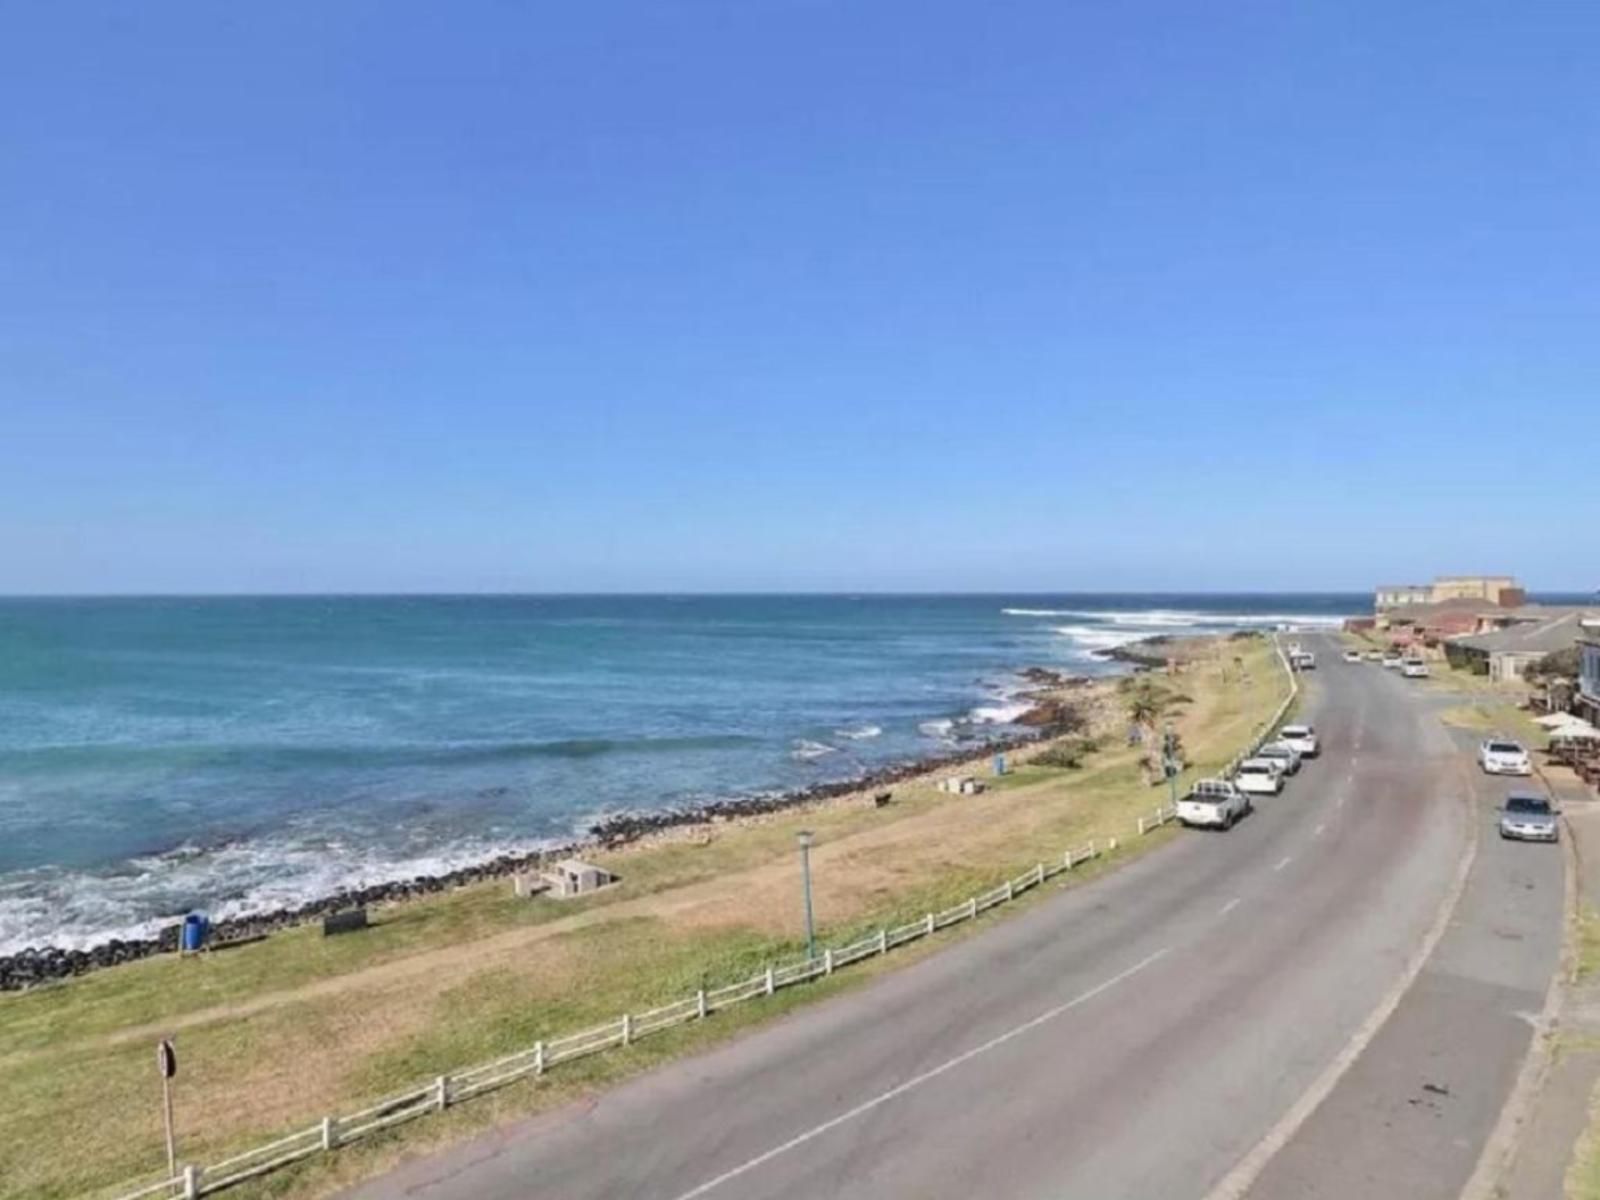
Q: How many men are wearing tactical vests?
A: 0